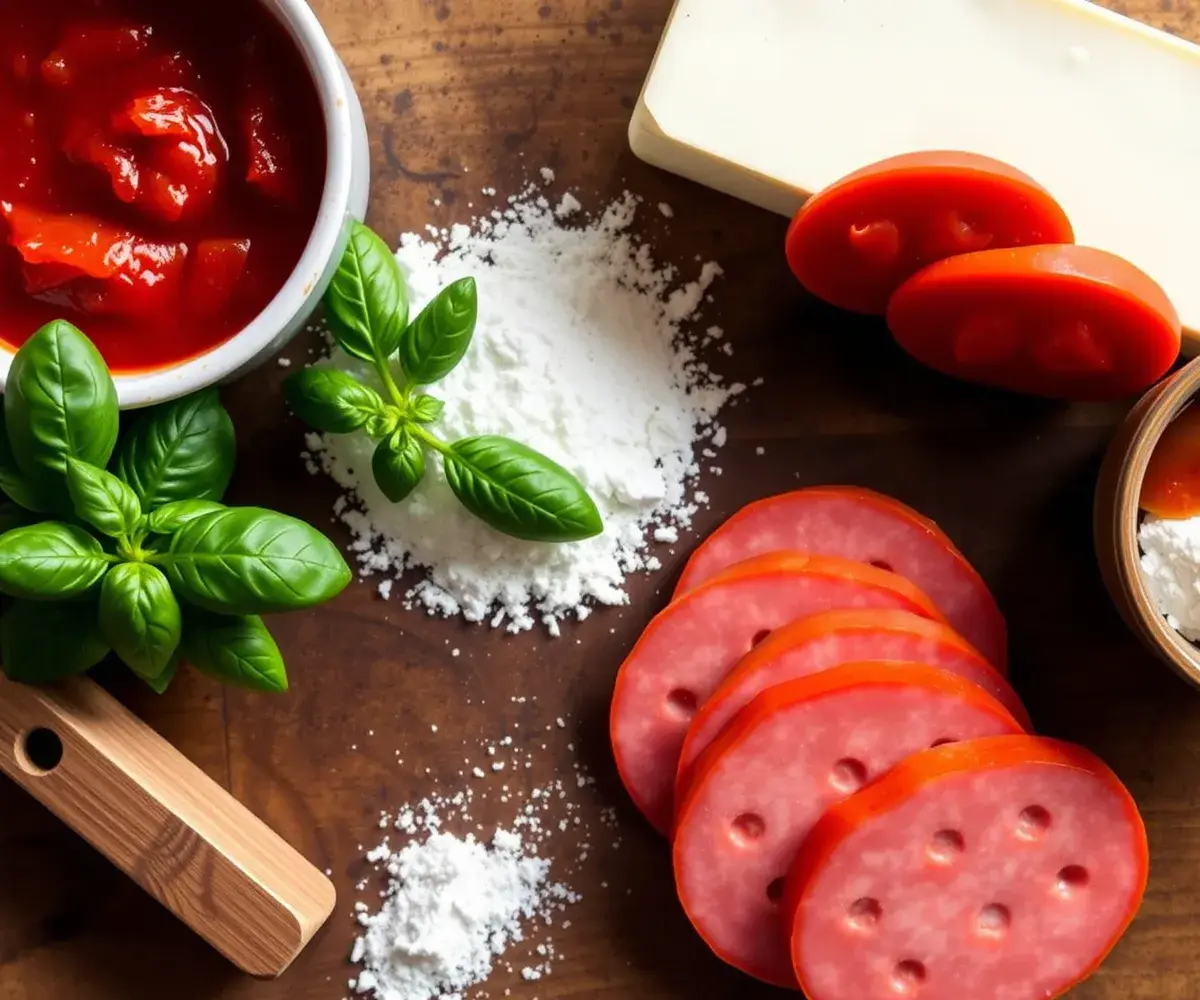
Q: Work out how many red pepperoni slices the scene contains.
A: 5